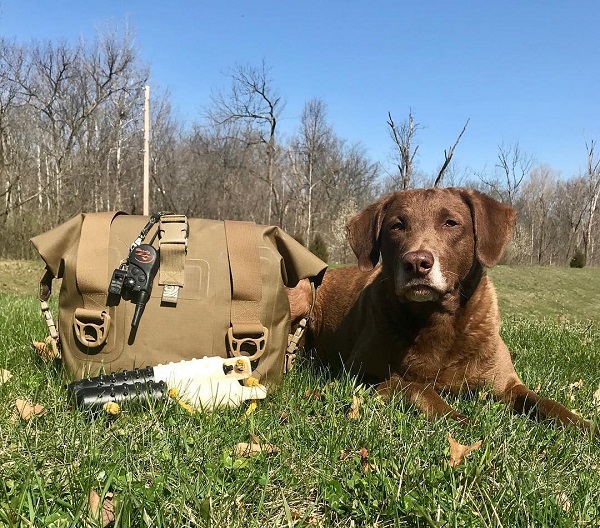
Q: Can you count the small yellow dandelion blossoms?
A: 0